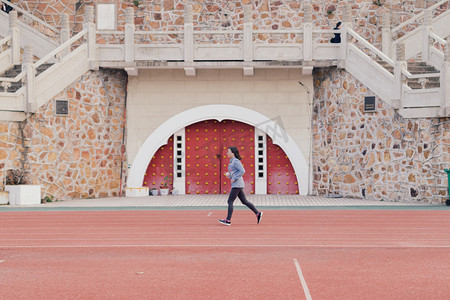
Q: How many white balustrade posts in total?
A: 13